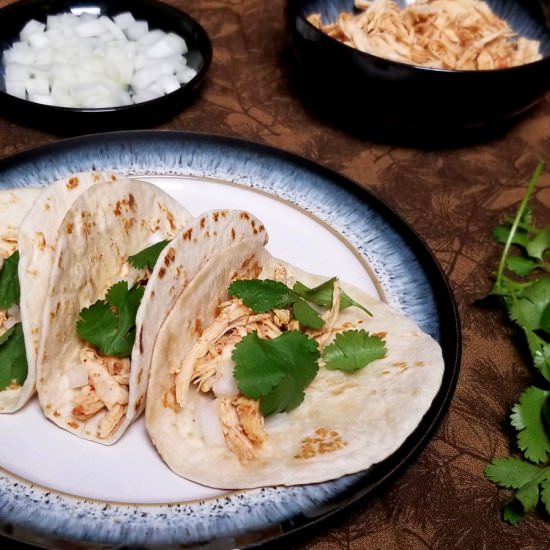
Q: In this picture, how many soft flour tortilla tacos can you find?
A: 3